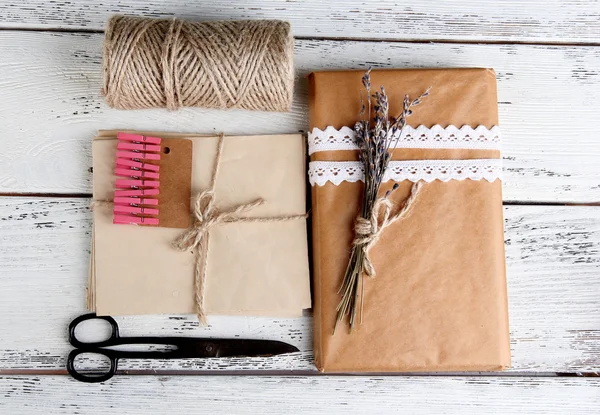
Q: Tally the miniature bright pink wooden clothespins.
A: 10